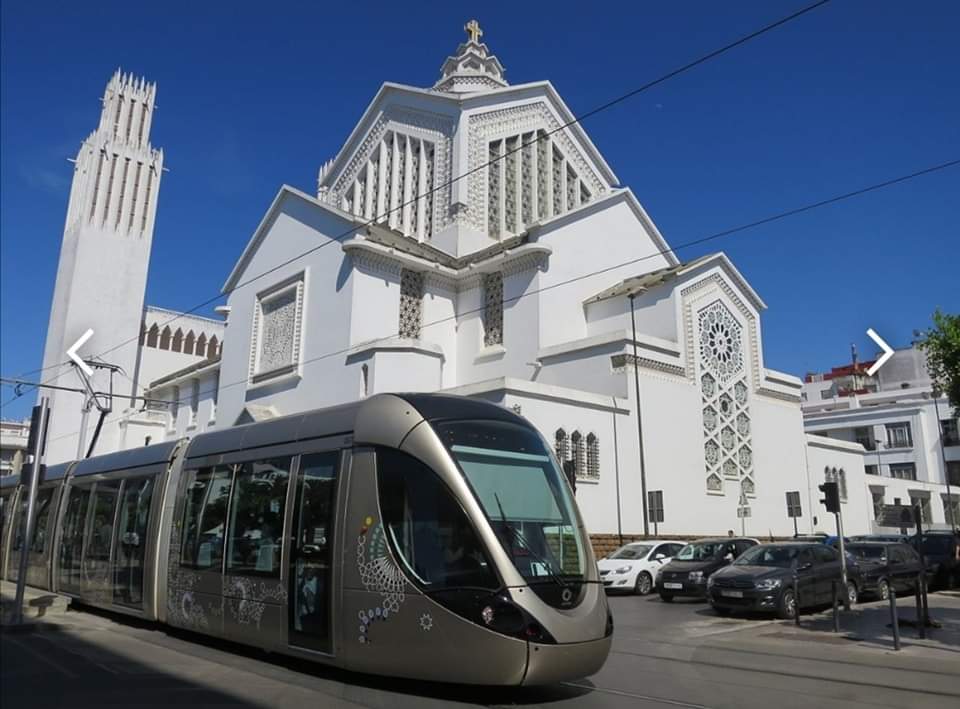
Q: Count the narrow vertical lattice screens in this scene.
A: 2